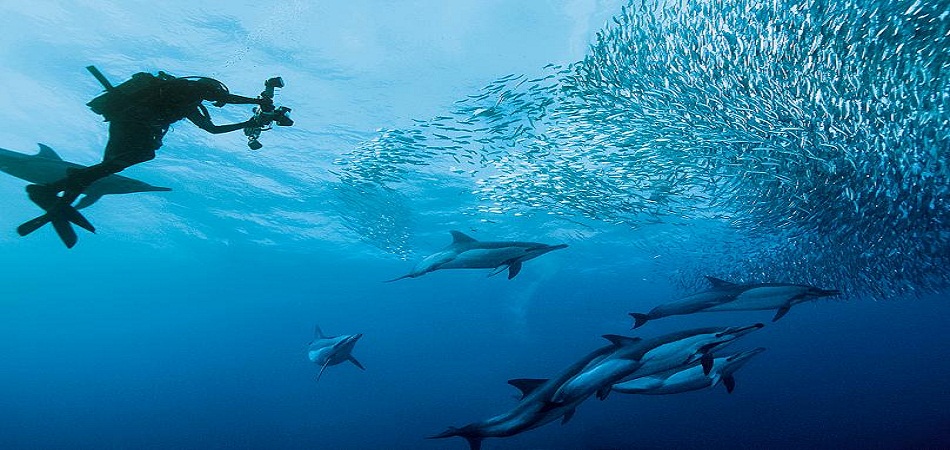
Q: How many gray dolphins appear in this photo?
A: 7